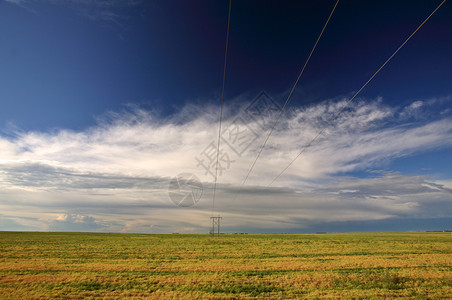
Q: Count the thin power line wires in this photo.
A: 3